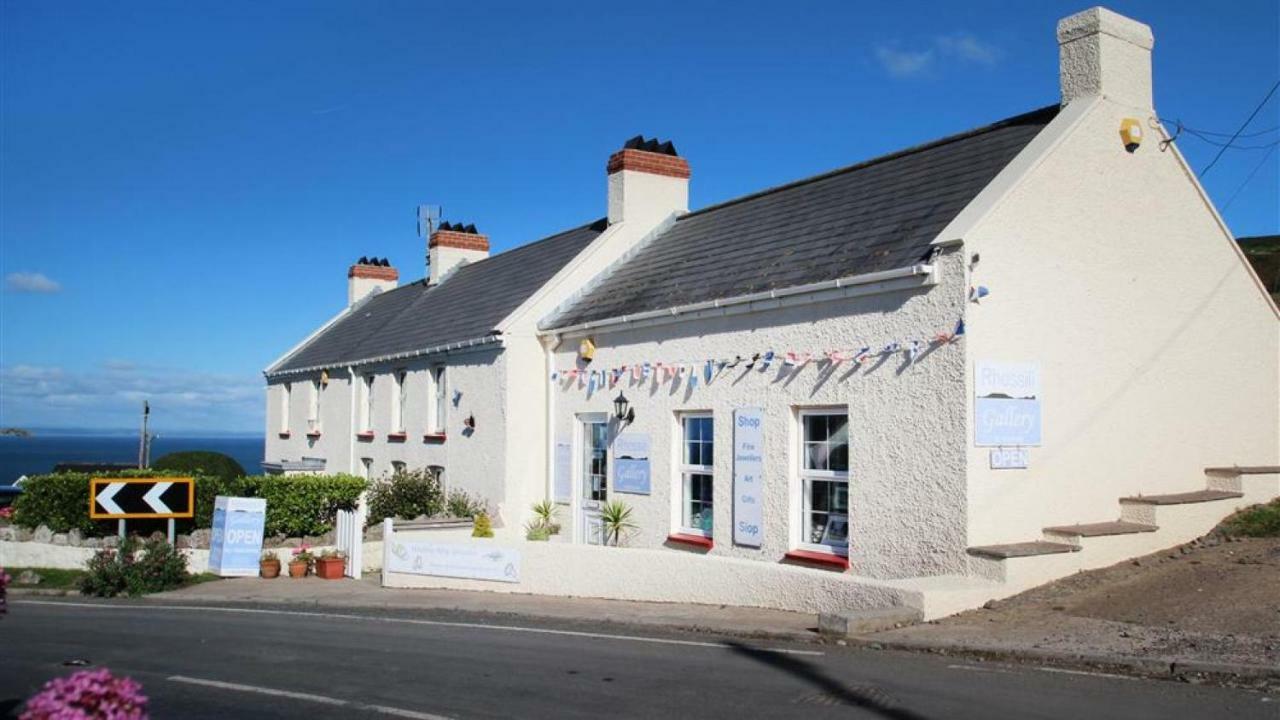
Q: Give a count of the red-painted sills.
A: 7